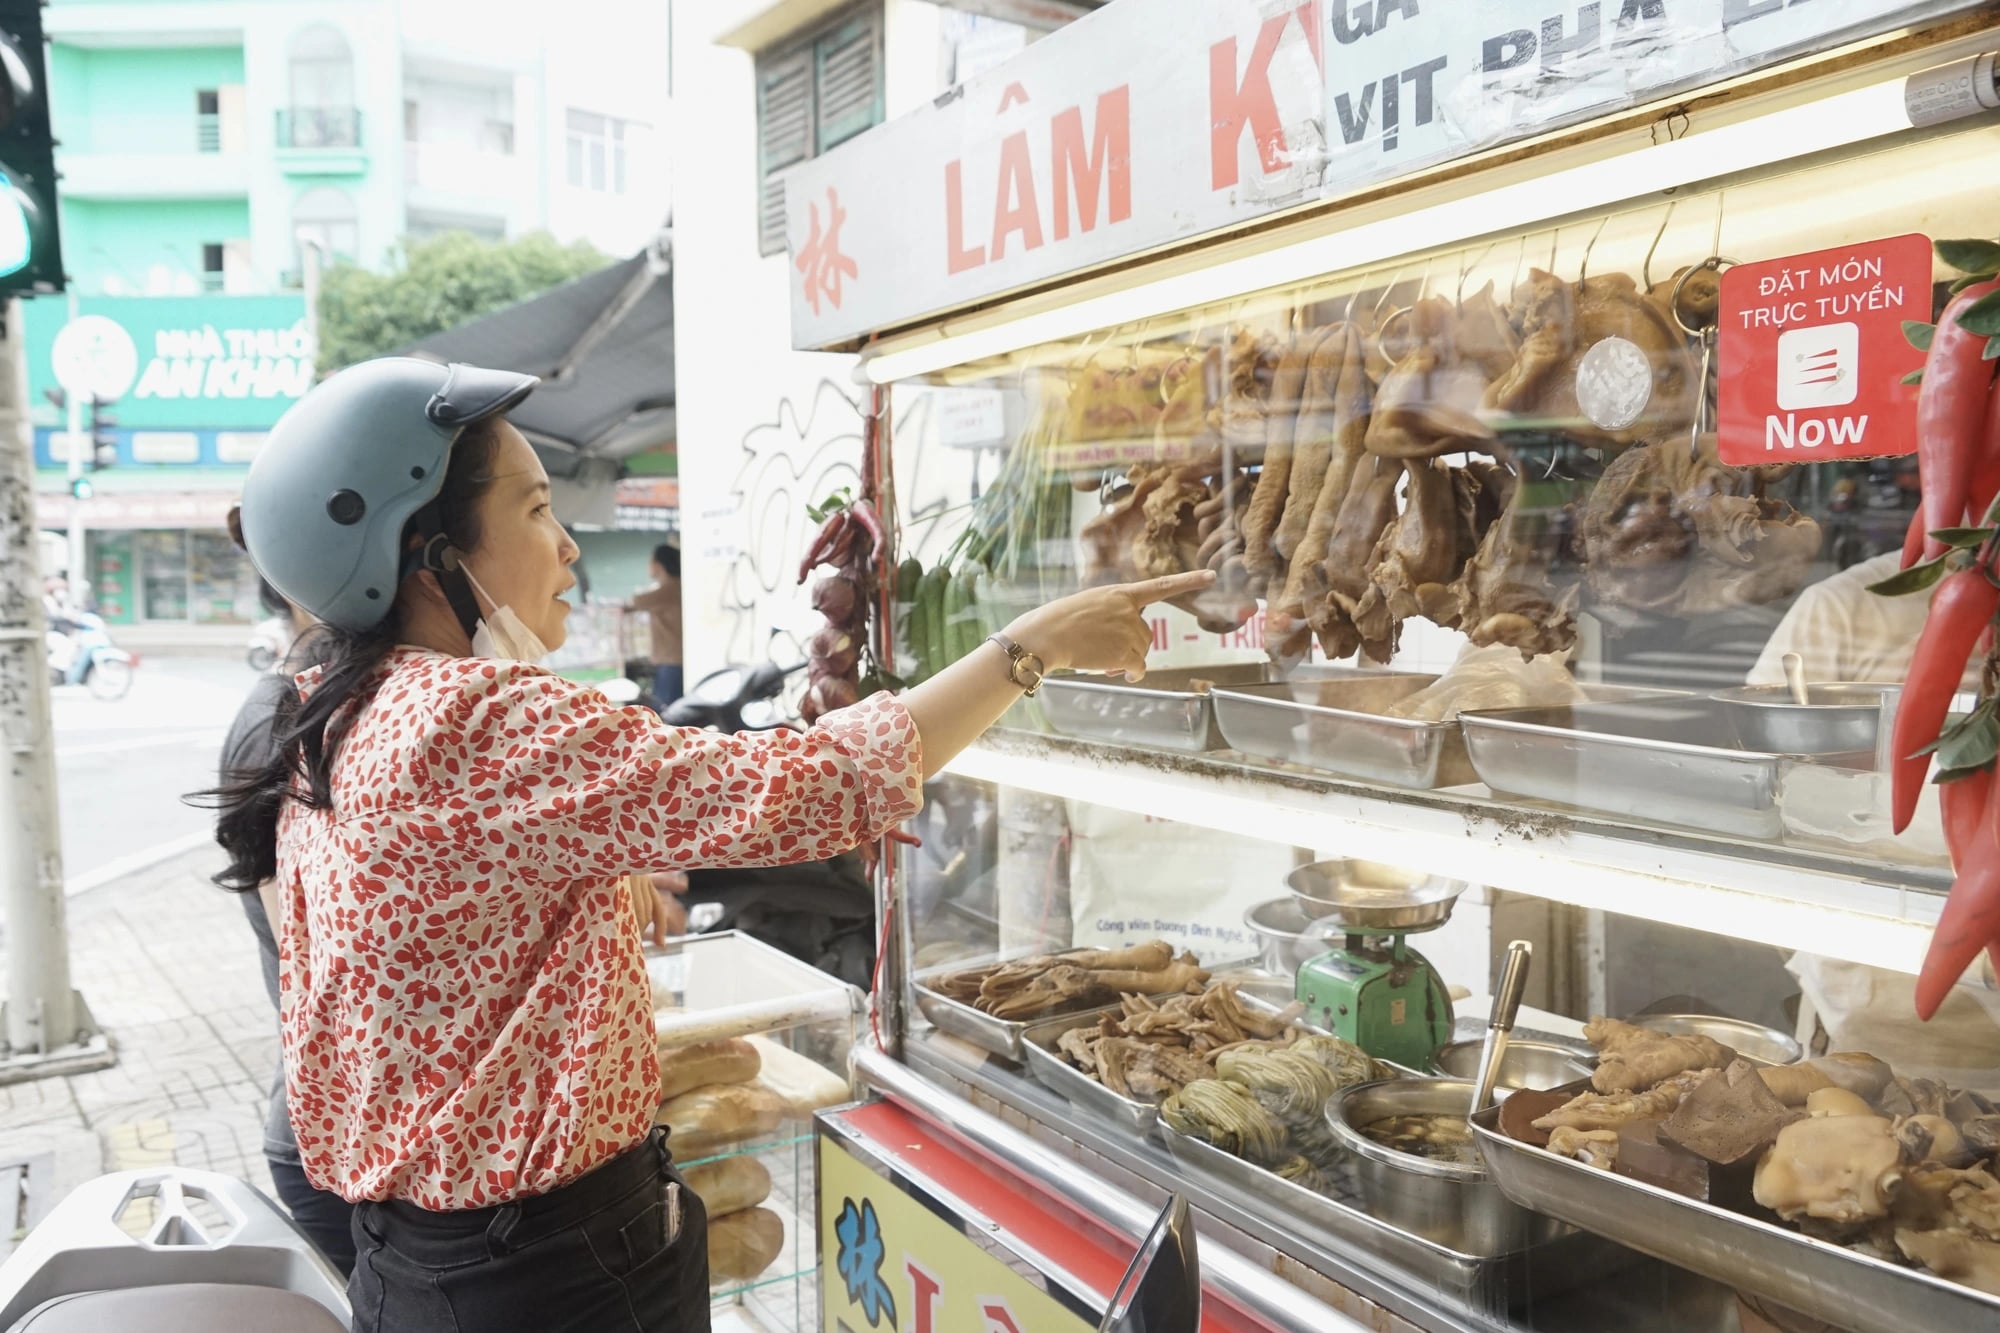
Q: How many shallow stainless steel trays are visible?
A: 7